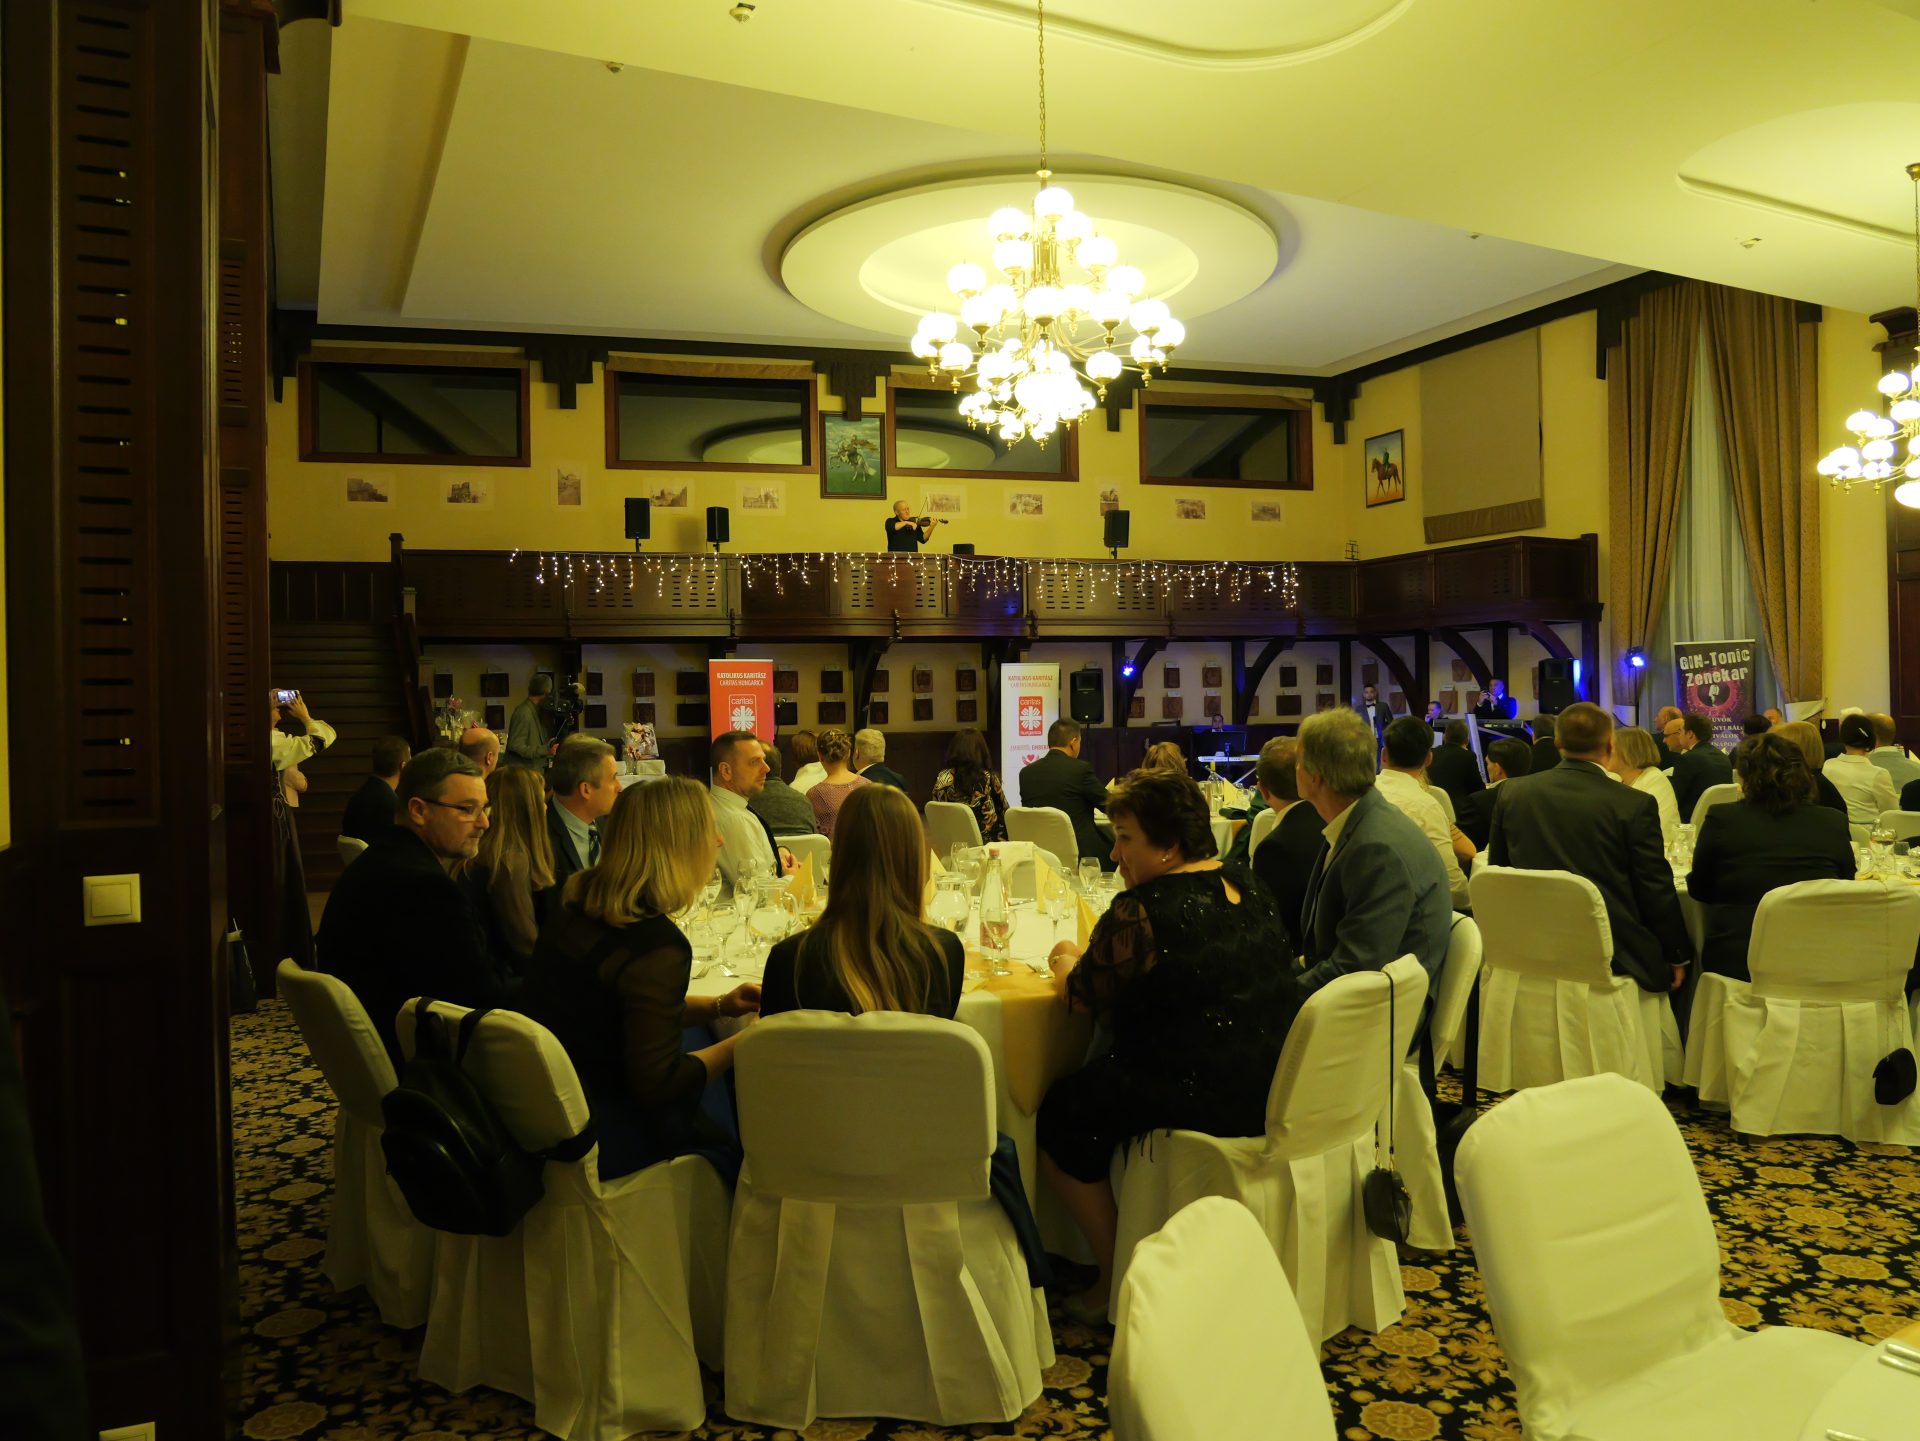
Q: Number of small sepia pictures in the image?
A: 10